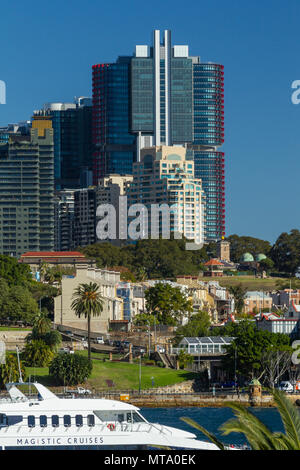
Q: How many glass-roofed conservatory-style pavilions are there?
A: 1